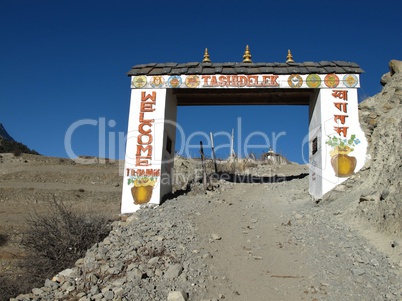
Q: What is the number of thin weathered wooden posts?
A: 3